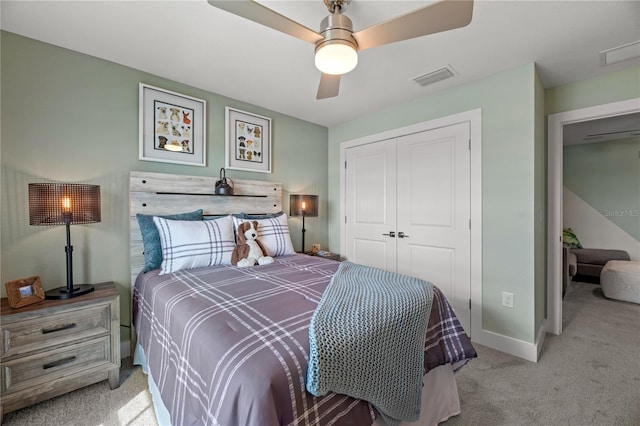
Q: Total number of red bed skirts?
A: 0